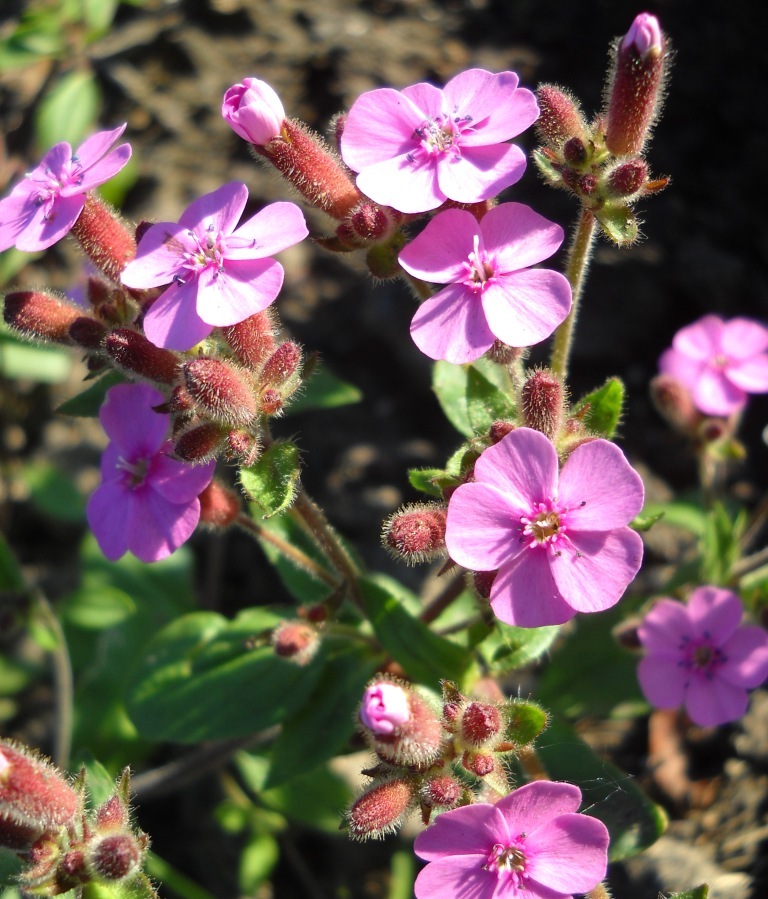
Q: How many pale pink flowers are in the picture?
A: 9